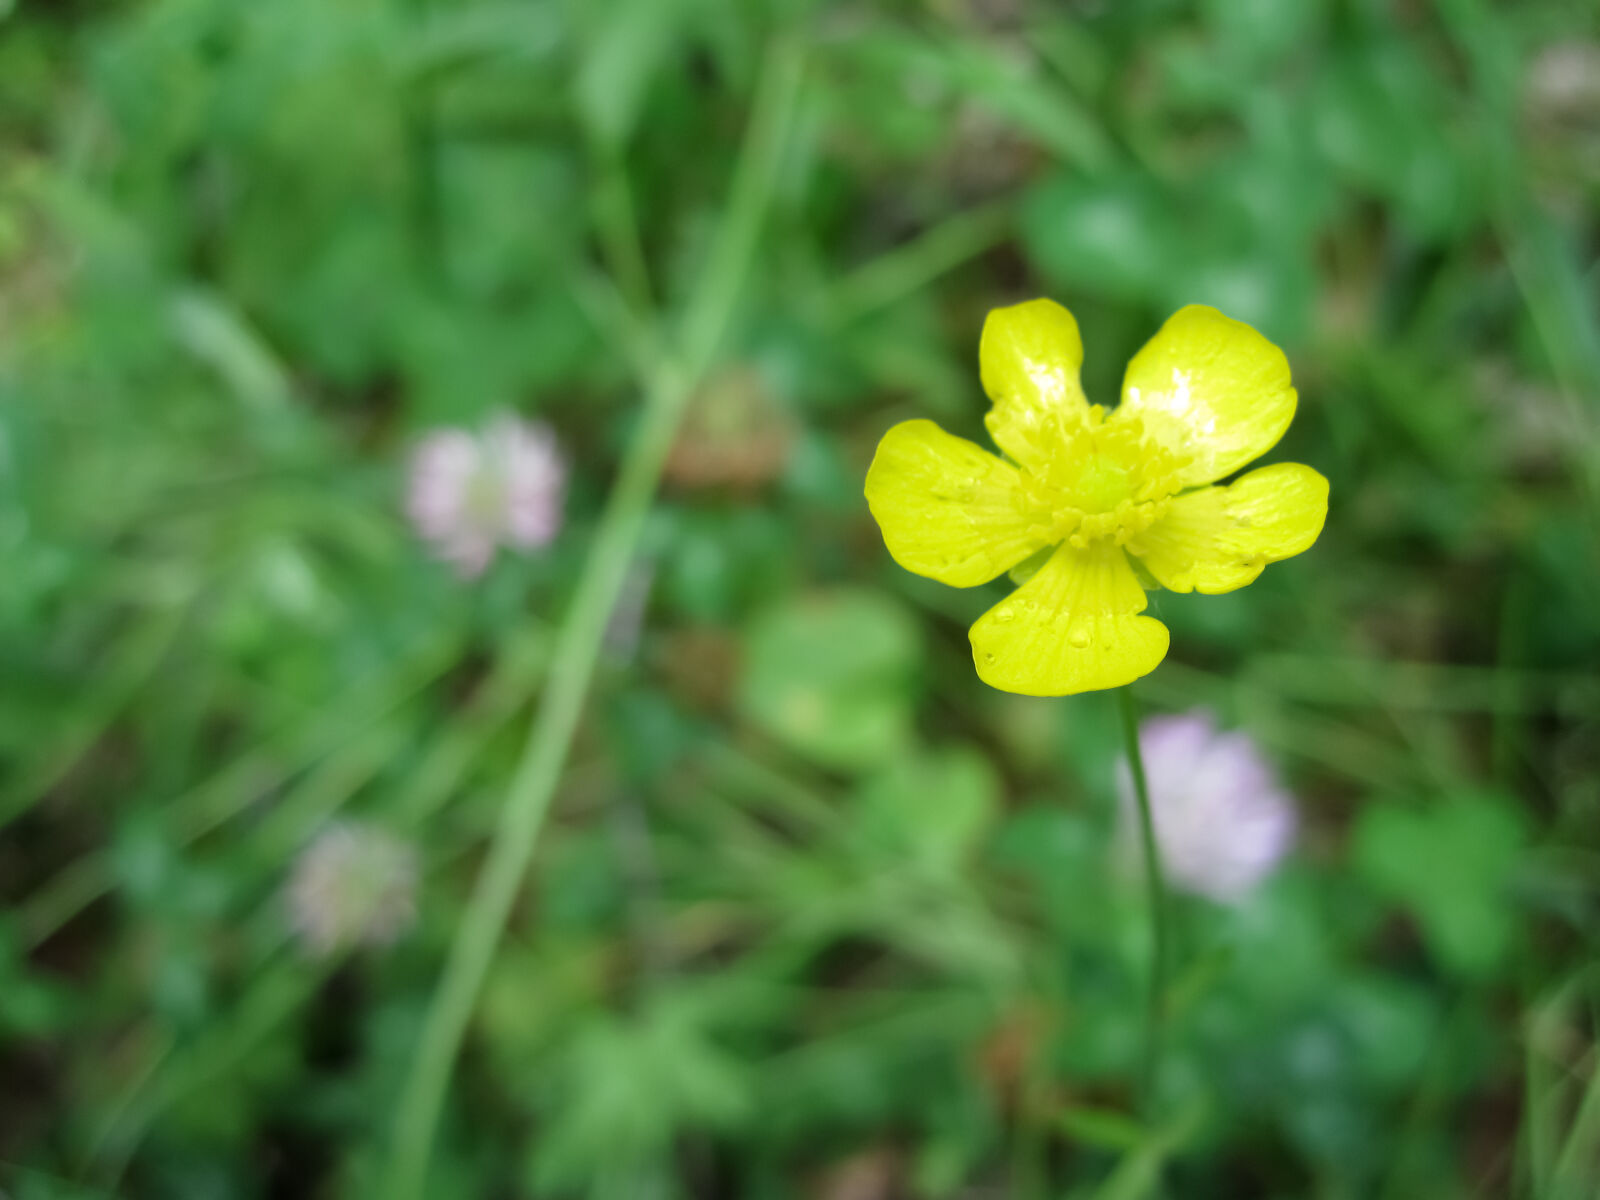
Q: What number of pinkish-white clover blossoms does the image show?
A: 3